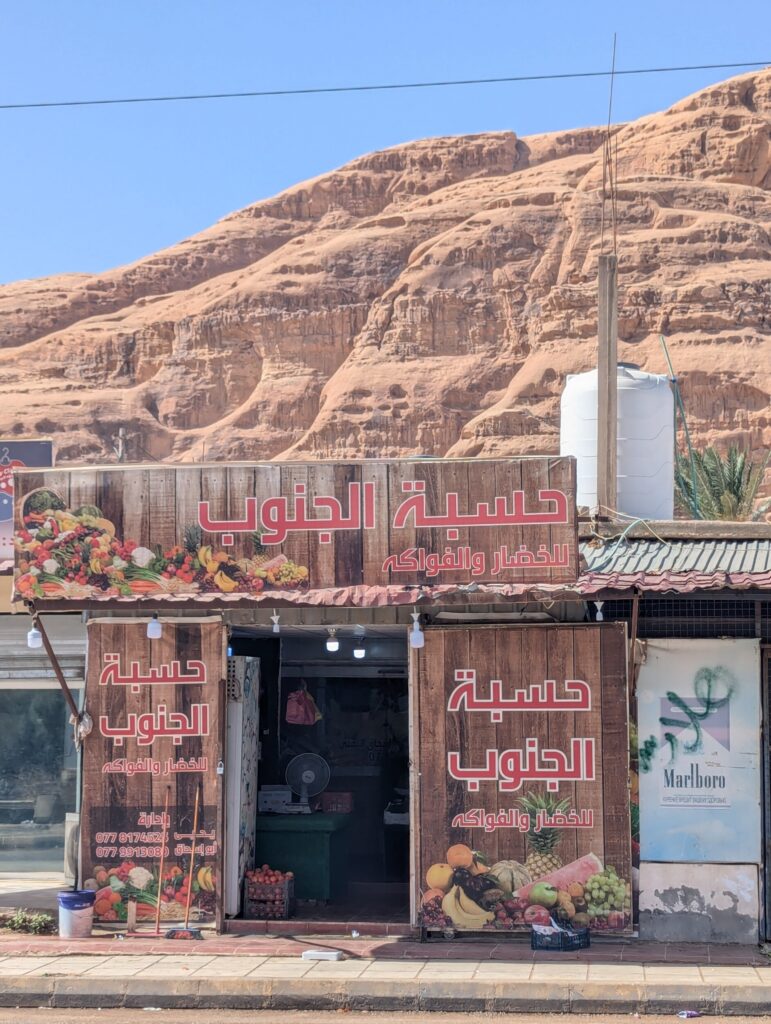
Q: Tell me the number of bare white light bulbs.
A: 7